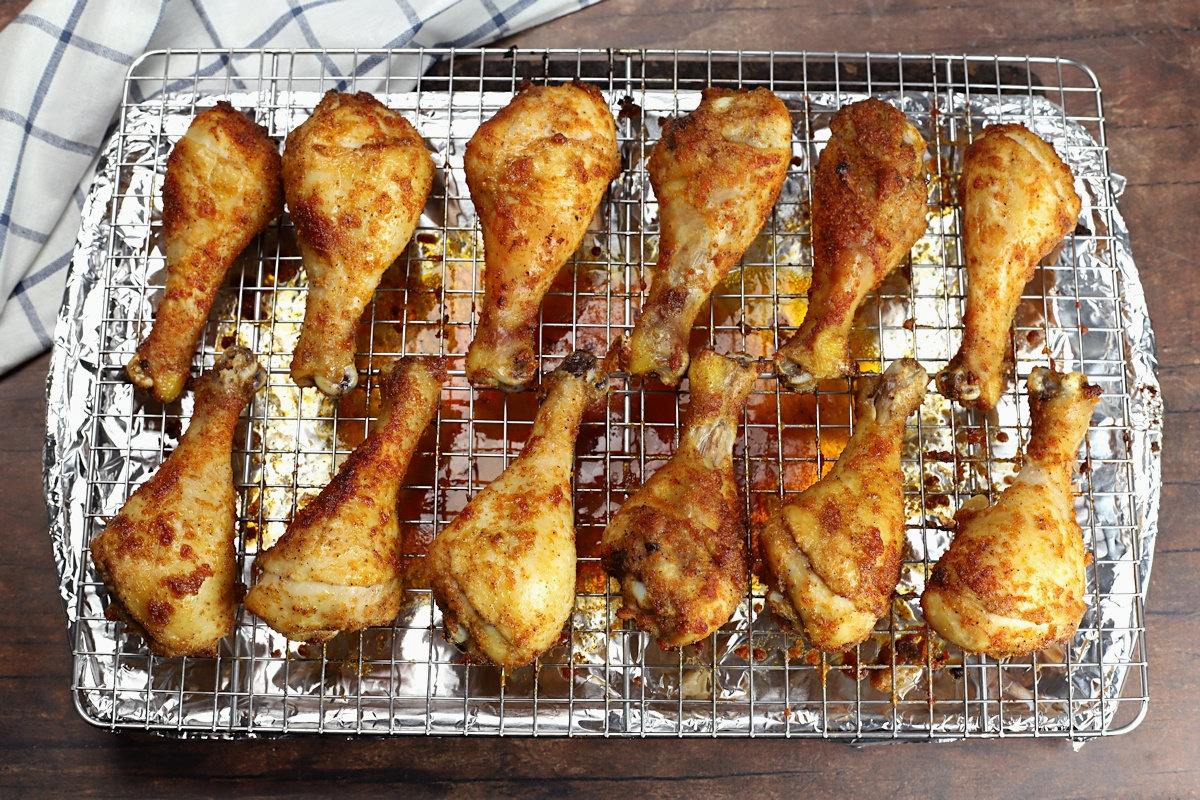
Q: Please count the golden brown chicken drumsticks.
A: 12